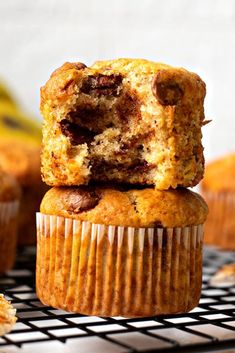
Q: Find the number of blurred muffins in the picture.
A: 3